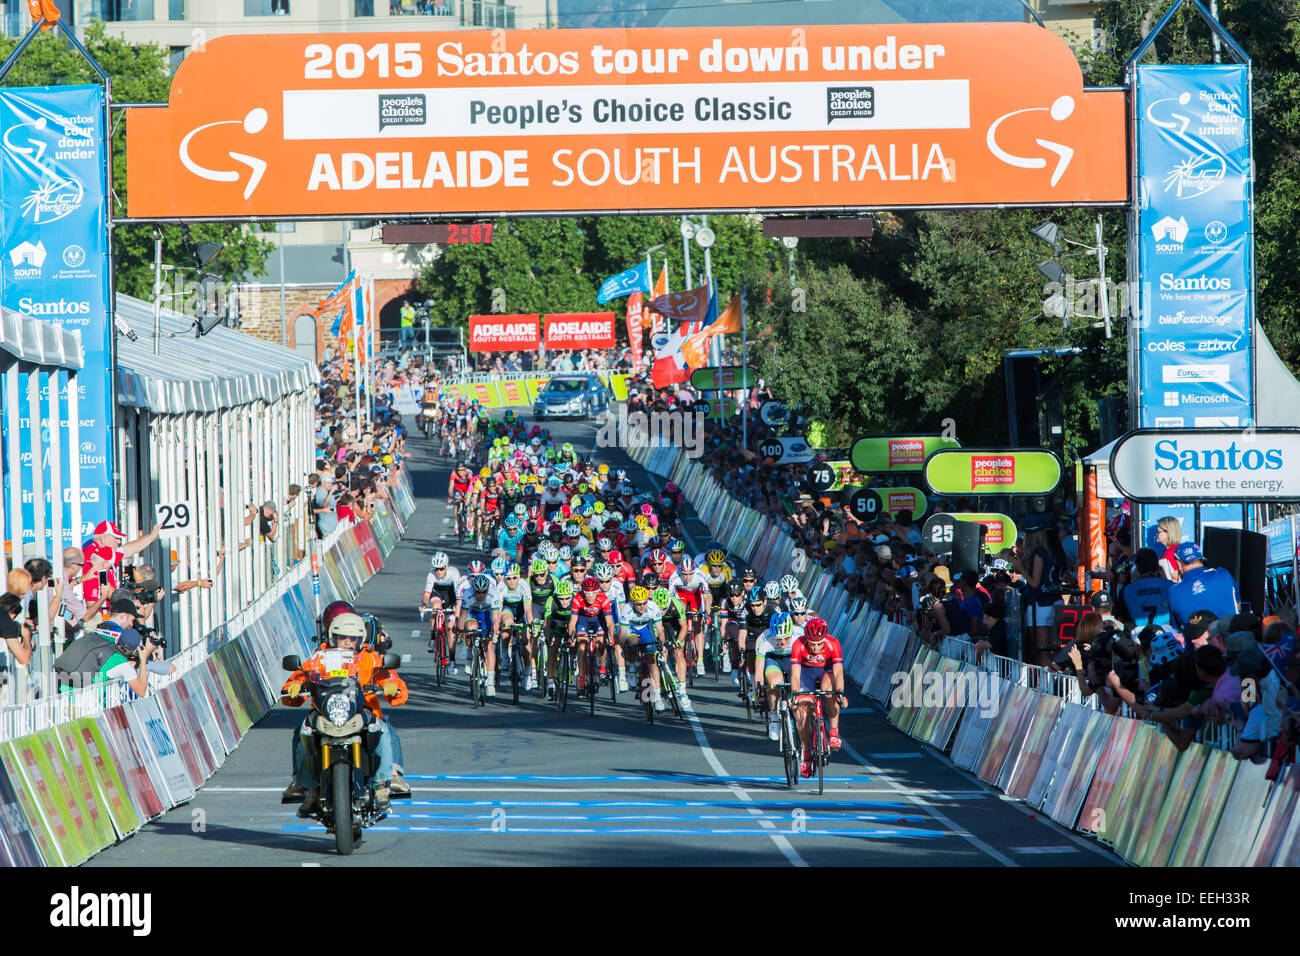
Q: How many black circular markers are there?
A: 5